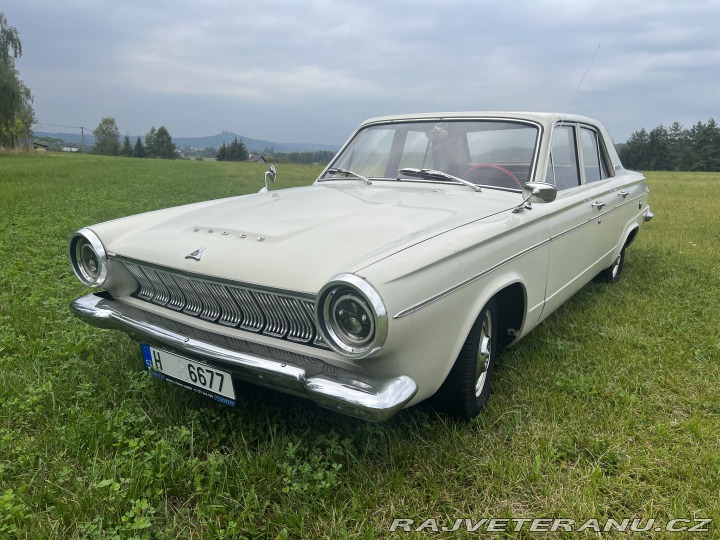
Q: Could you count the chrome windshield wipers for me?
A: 2